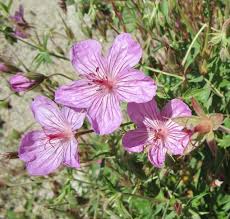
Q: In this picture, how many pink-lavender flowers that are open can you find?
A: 3